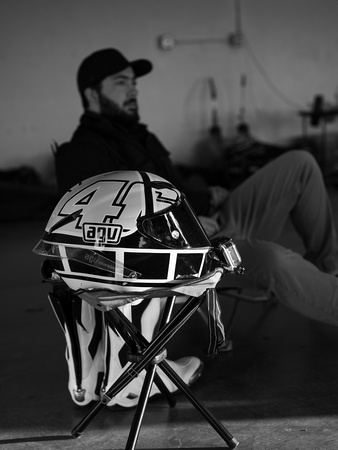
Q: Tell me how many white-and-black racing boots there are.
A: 2